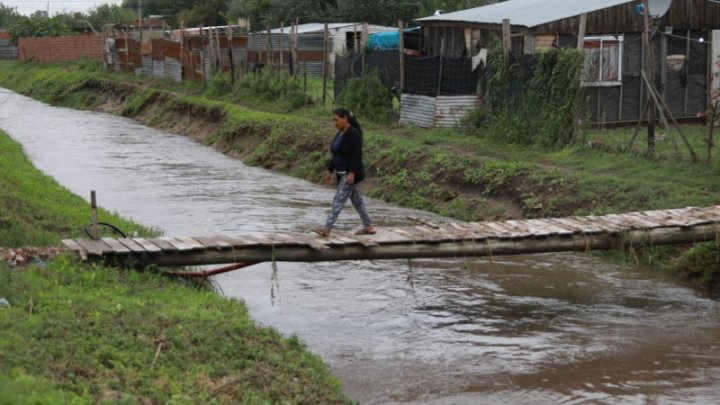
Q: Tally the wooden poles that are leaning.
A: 3